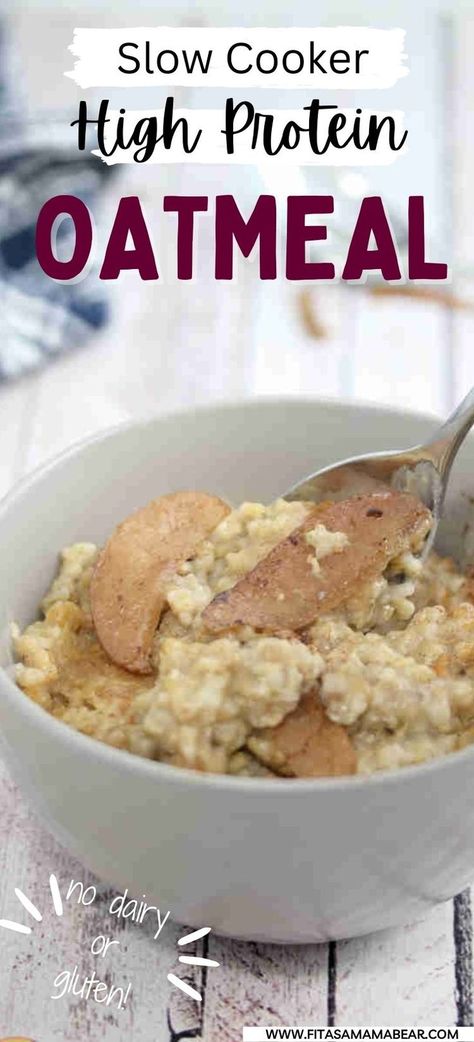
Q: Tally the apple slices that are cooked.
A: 3